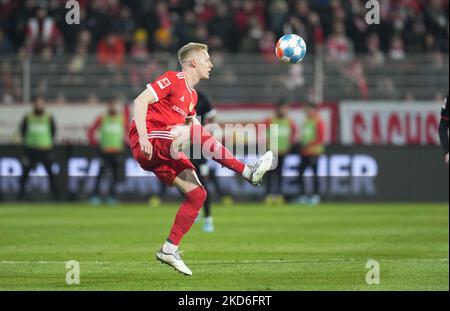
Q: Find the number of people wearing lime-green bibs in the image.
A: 4